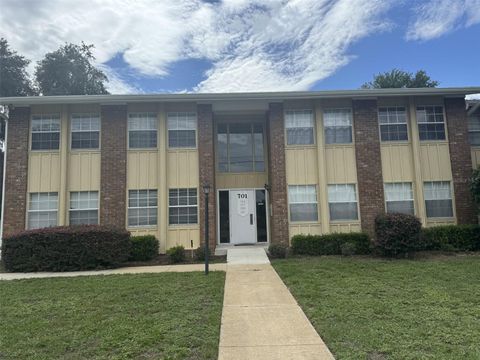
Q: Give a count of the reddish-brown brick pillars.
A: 6